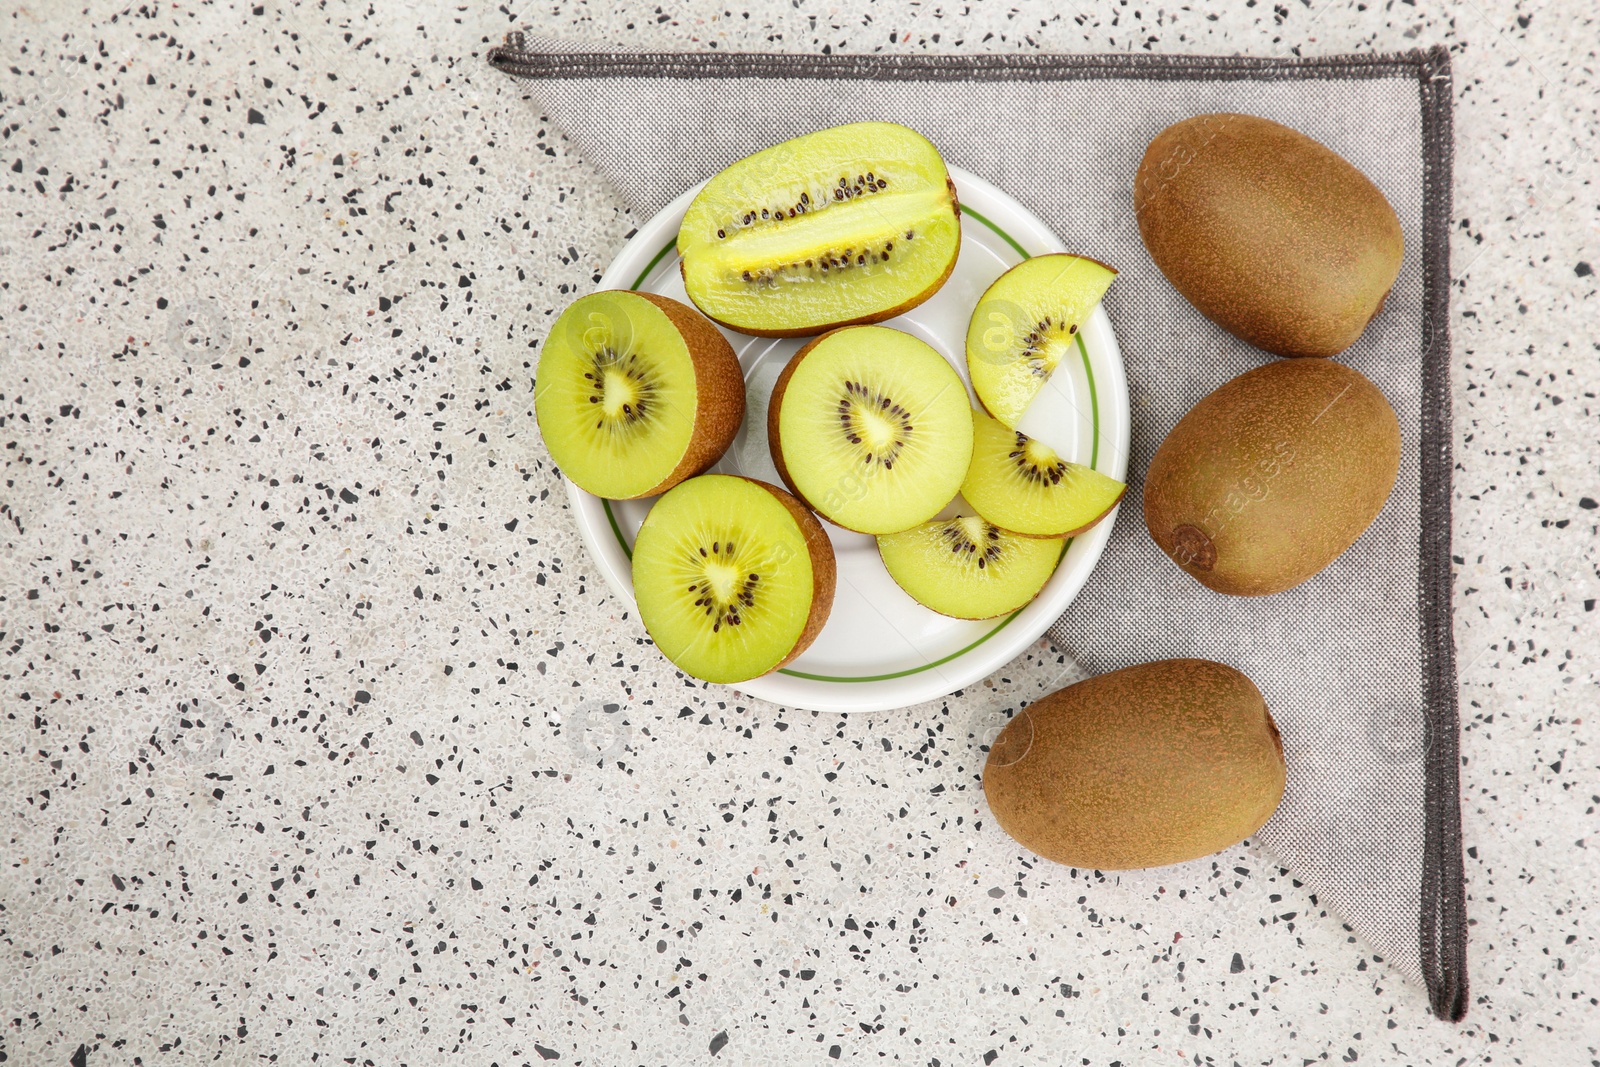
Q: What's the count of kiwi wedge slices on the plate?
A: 3